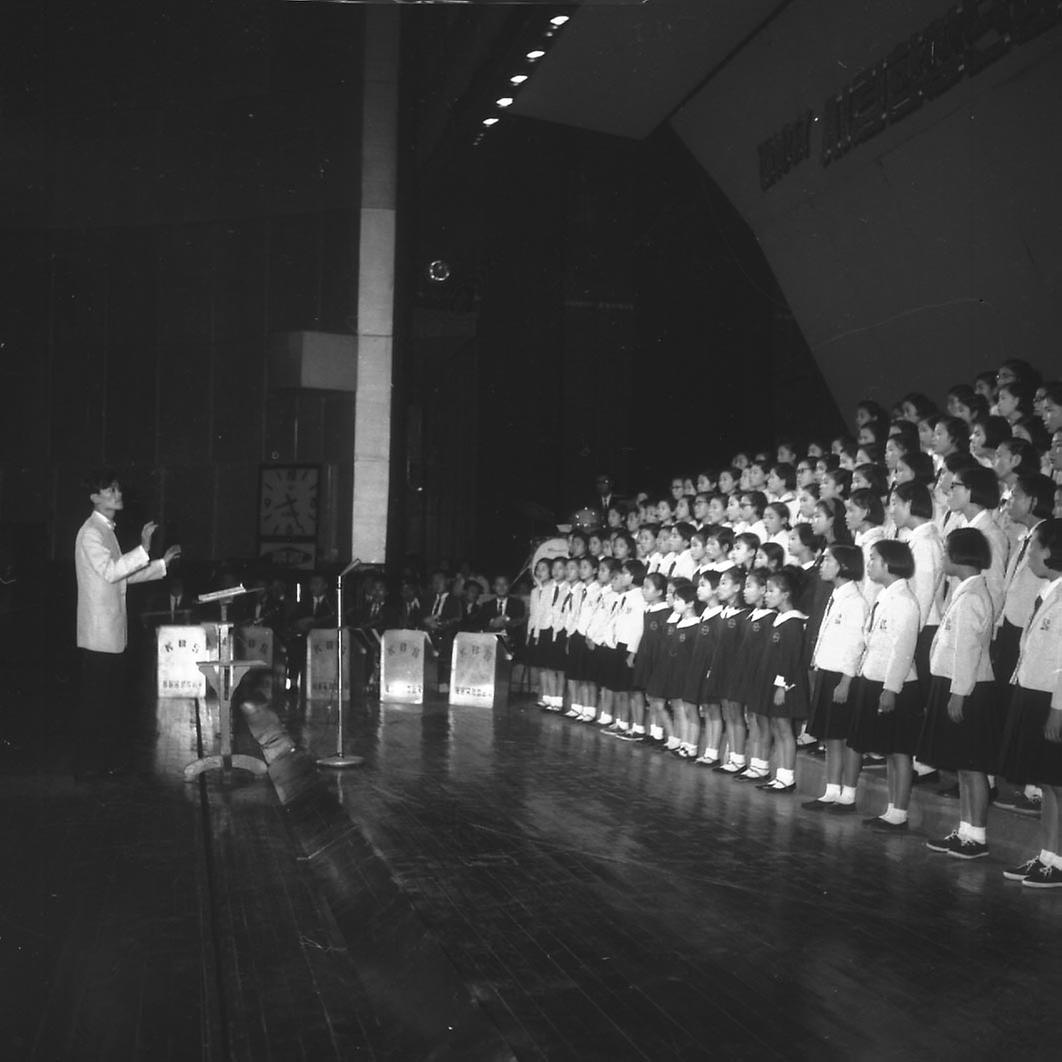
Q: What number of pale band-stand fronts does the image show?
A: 5